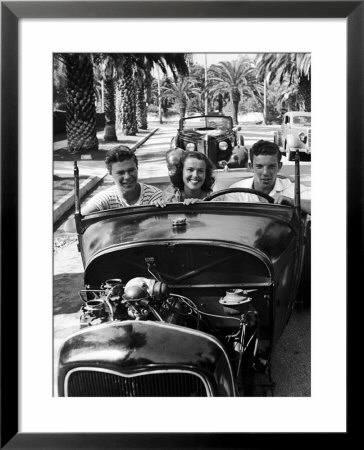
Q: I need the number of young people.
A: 3